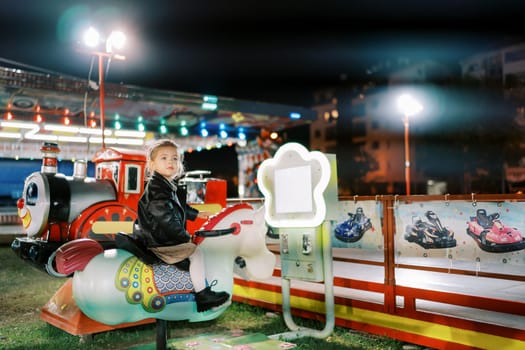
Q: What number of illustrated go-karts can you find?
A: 3